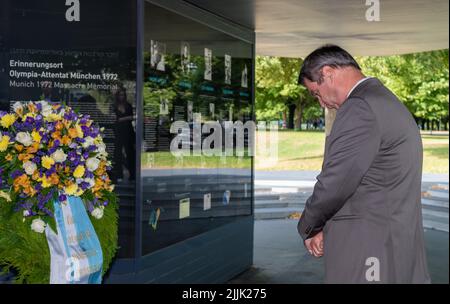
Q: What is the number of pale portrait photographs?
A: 5